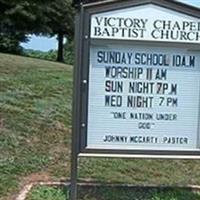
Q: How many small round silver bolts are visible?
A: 3